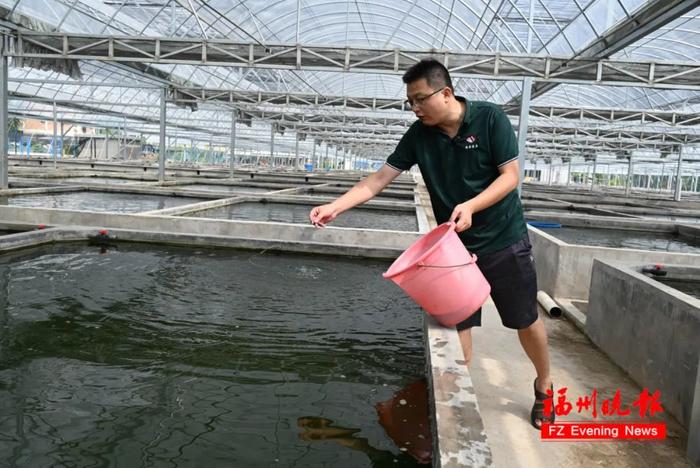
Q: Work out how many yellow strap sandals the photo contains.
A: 0